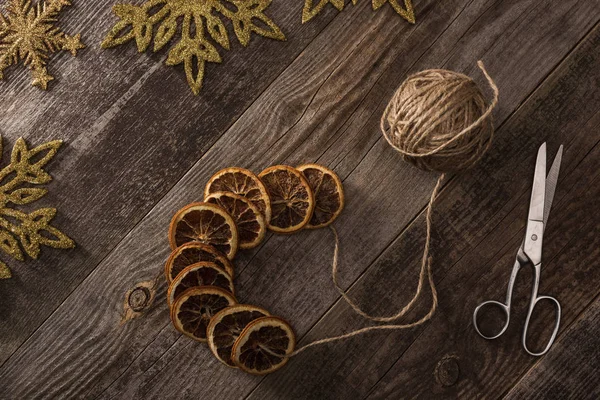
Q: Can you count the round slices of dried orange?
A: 10